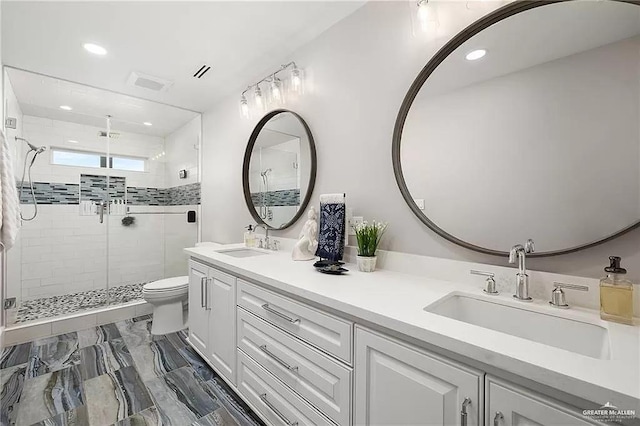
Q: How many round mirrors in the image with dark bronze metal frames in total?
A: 2